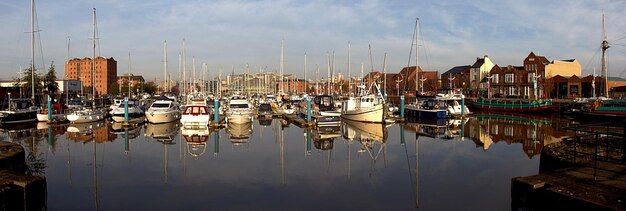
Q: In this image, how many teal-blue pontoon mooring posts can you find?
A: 6